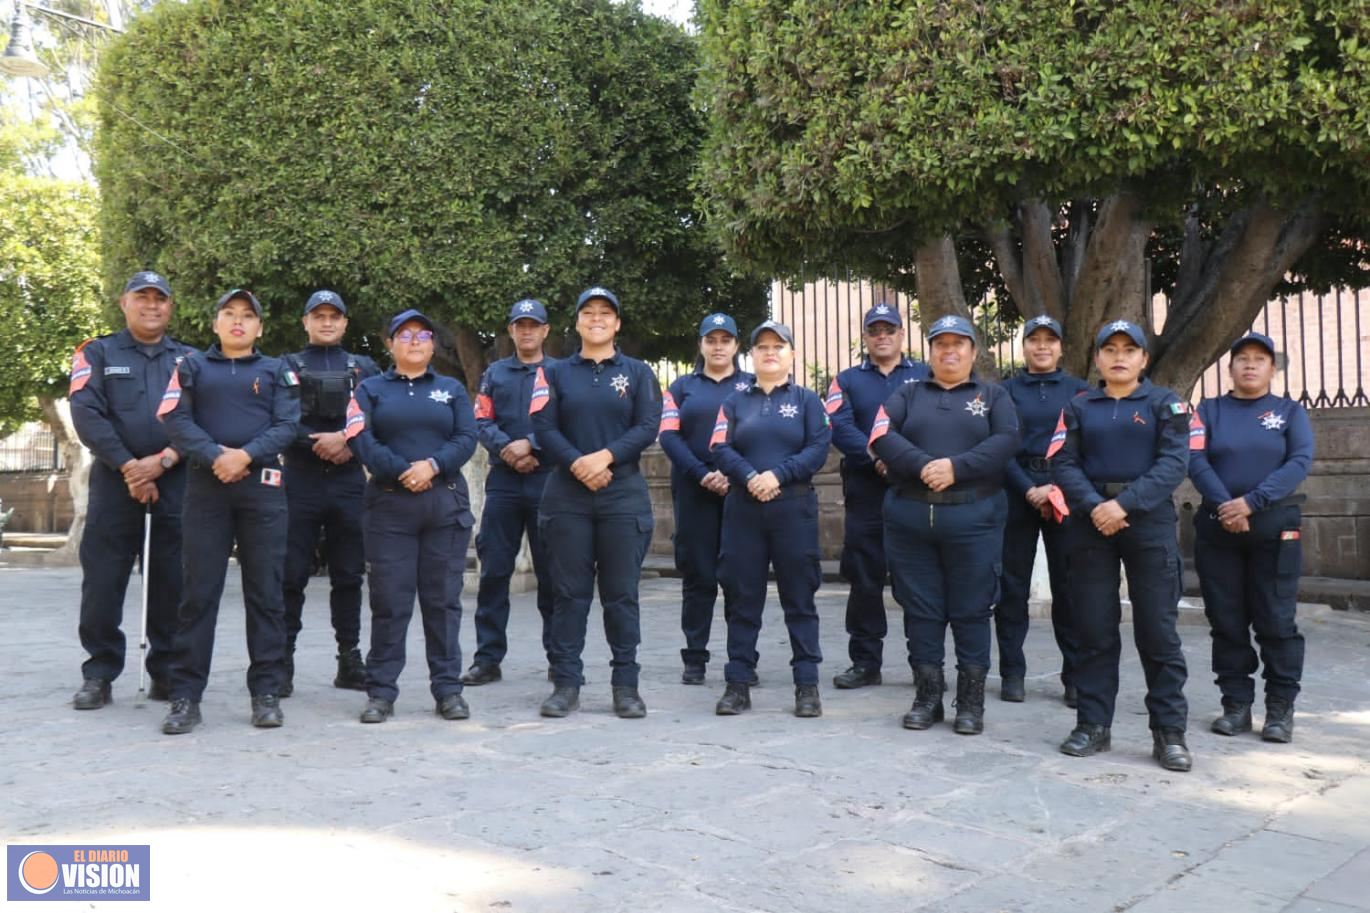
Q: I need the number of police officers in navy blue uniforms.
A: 13